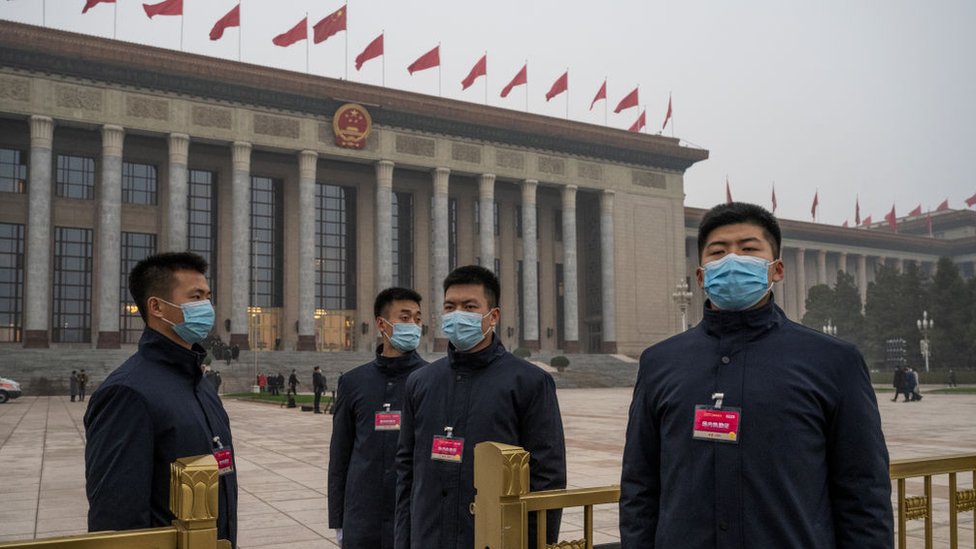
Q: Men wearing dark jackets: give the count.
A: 4